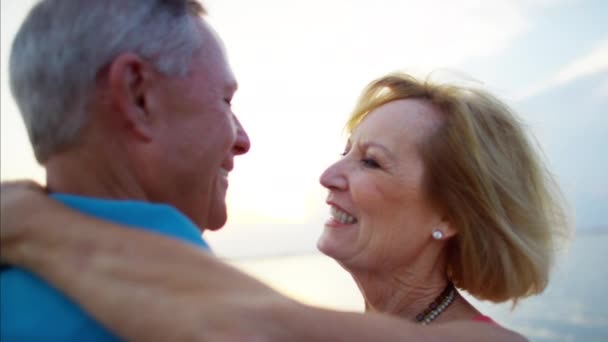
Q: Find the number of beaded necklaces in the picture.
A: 2